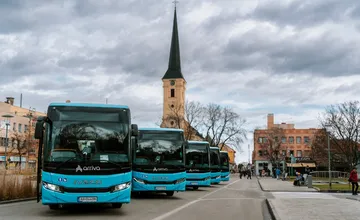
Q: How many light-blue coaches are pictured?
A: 5